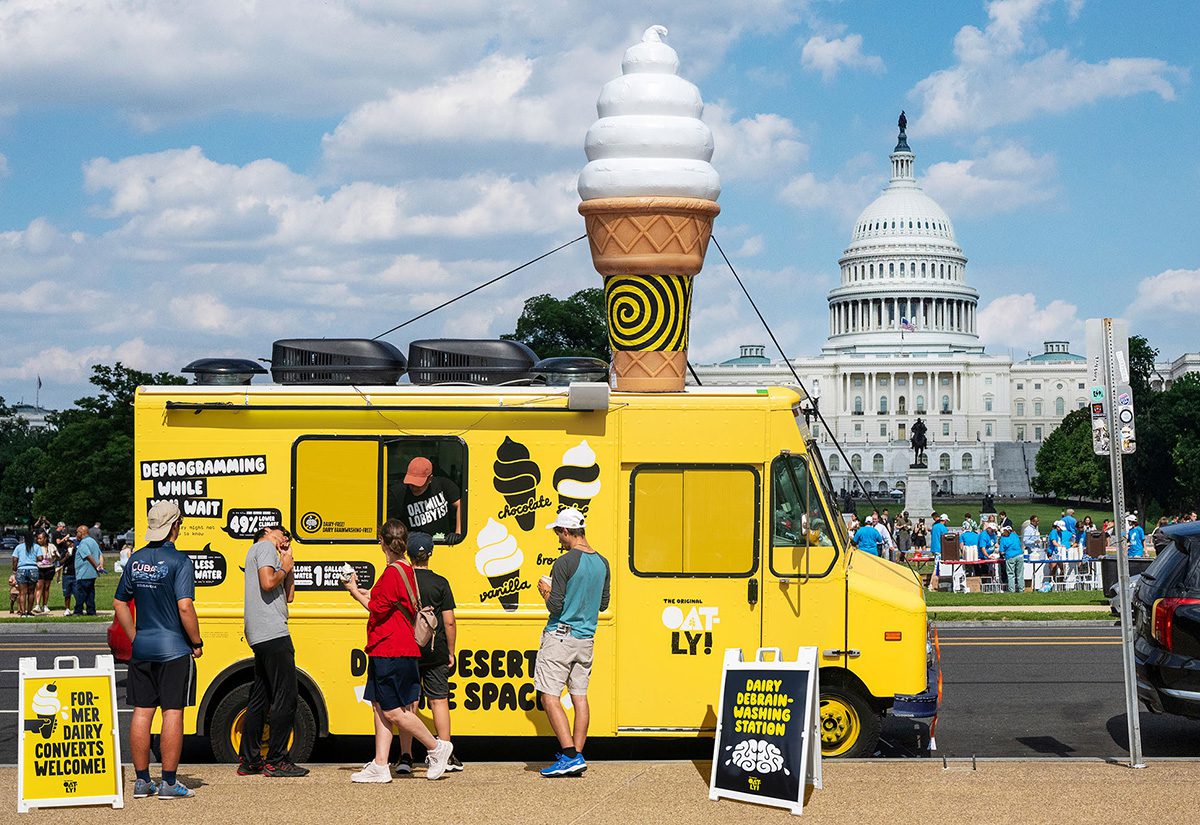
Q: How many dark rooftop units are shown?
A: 4